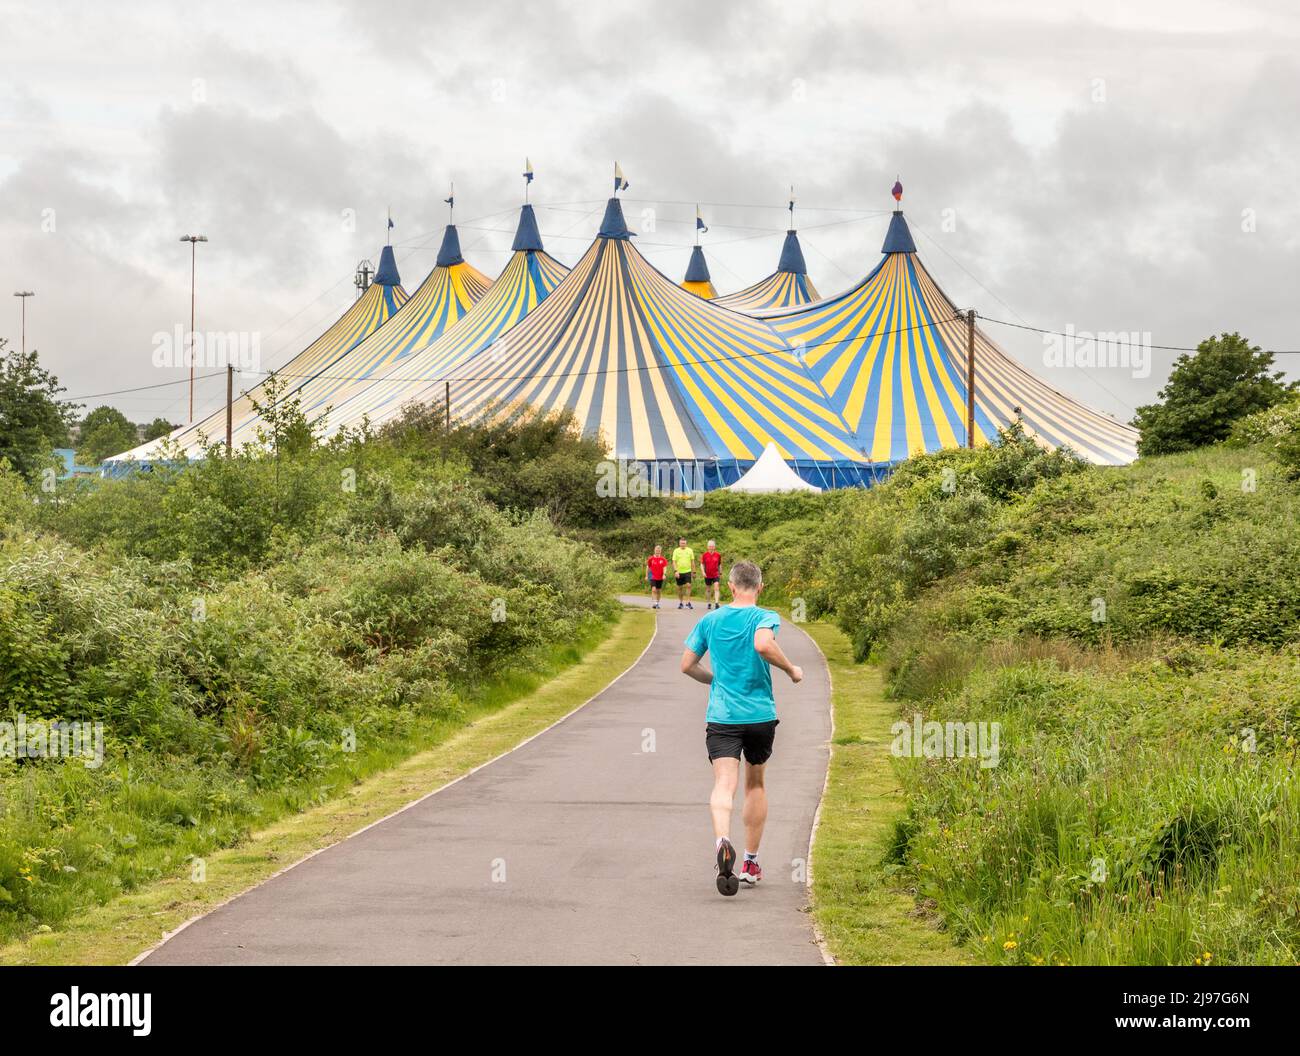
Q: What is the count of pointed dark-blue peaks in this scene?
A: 7